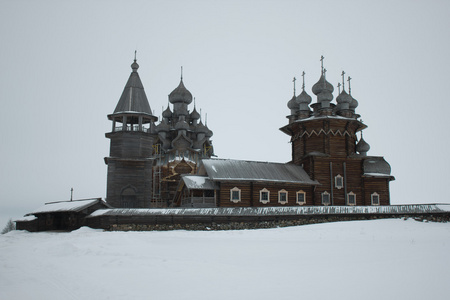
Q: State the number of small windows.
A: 8